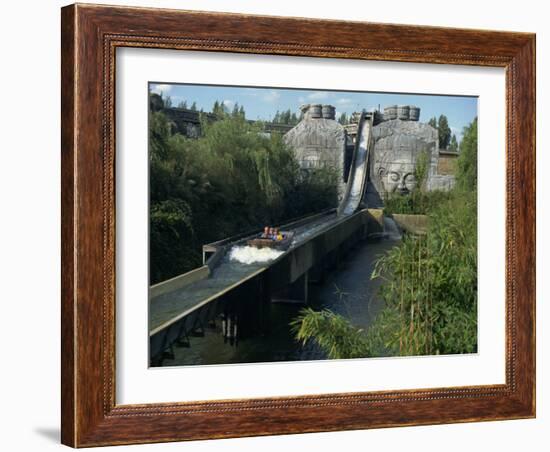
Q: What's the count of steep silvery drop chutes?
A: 1